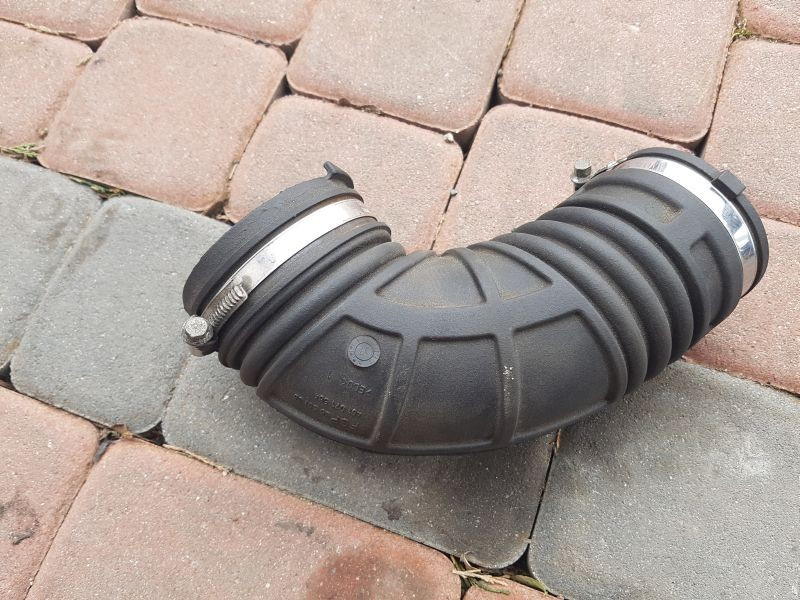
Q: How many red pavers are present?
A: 14